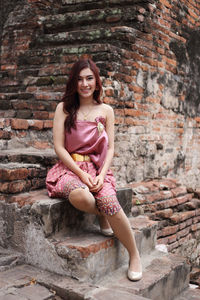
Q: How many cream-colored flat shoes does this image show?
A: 2